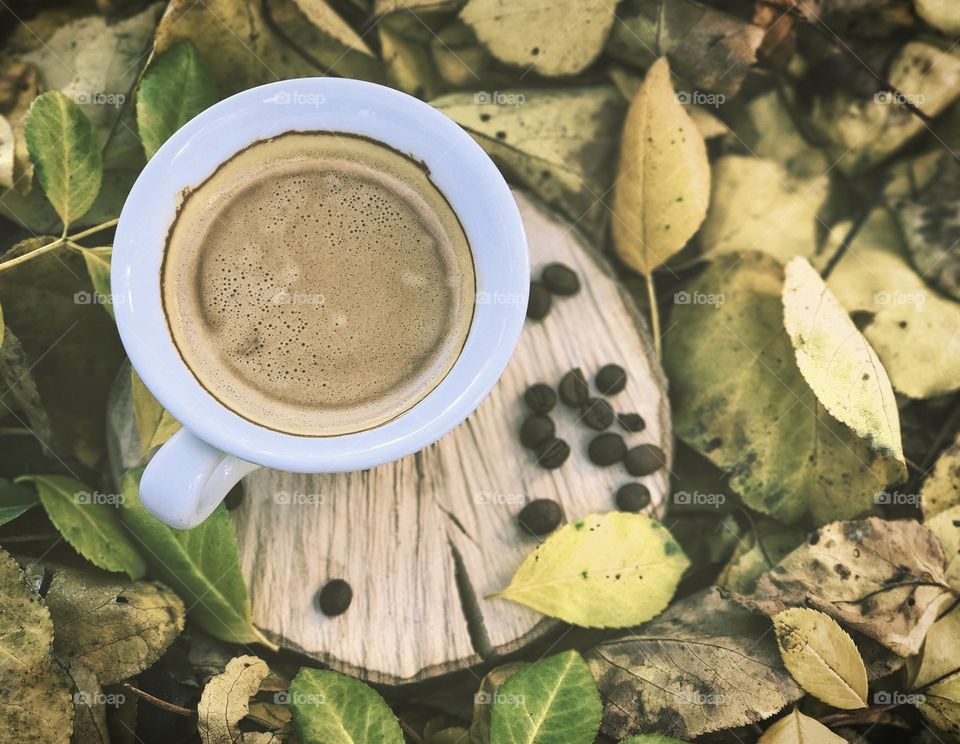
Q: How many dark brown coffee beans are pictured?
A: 15